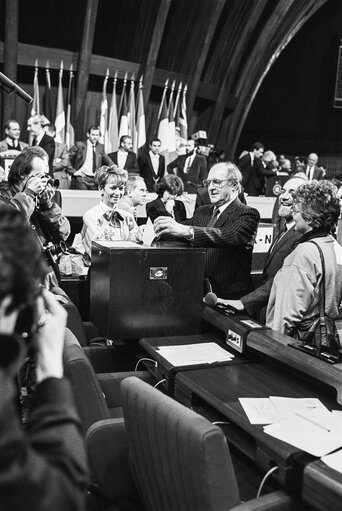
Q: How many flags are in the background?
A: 13